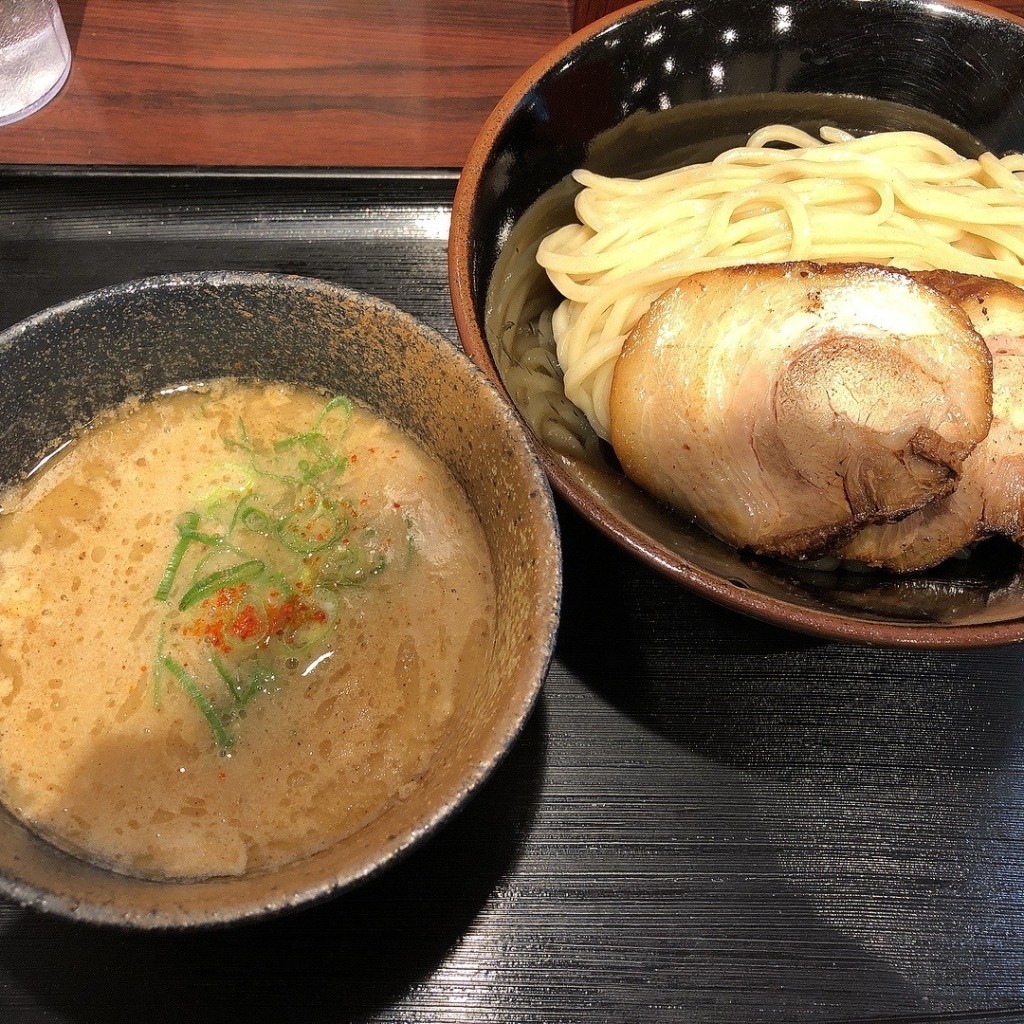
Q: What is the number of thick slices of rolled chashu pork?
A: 2